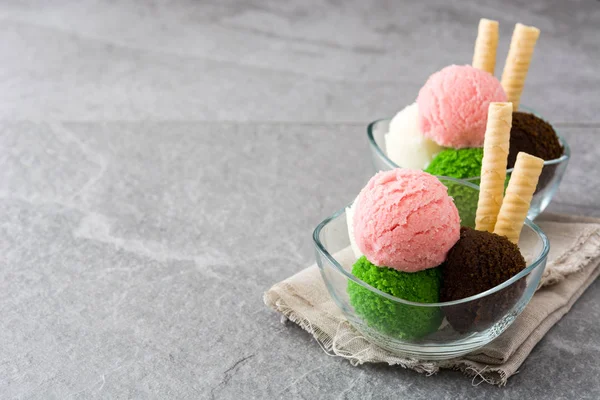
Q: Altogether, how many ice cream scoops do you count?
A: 8